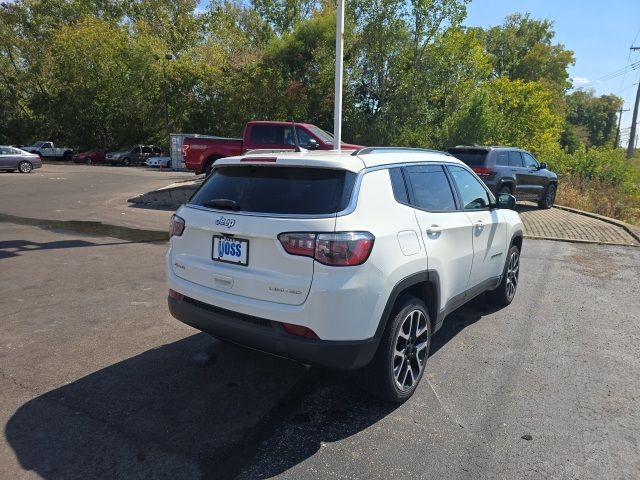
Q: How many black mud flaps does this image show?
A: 0